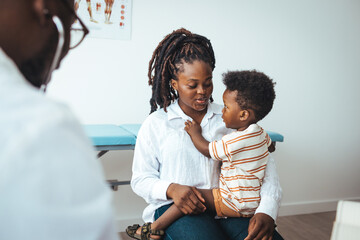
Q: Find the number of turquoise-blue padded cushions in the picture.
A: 2